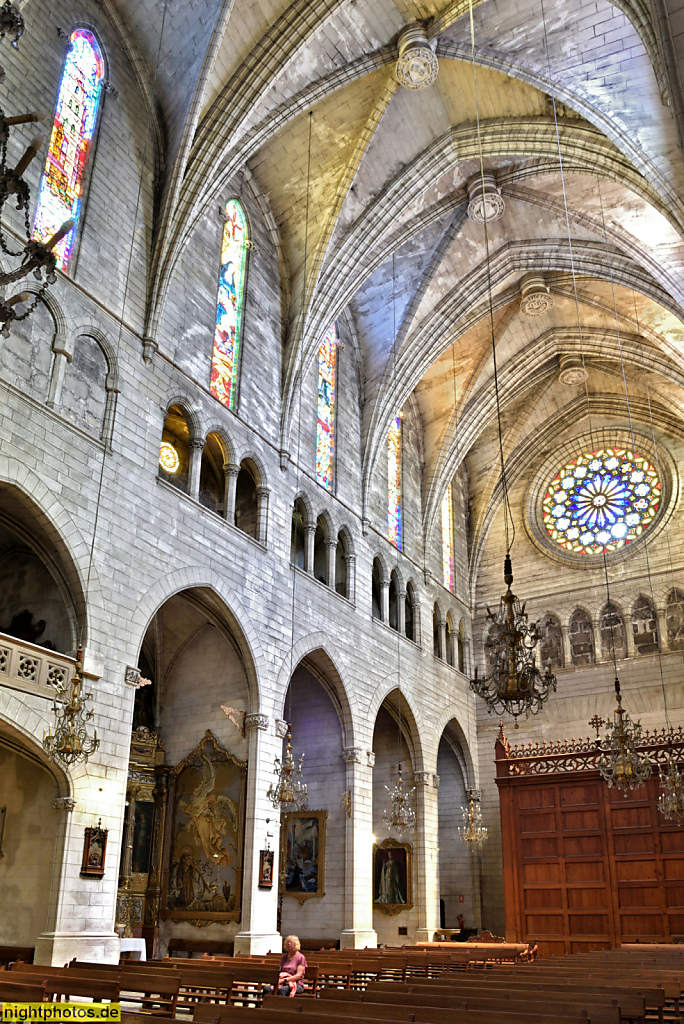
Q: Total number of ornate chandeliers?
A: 8